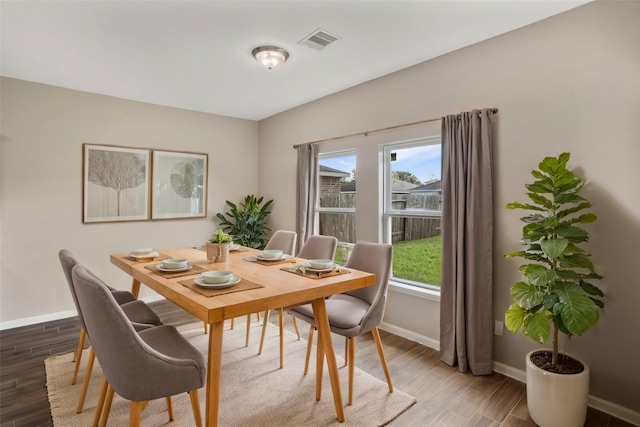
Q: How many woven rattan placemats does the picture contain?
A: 6